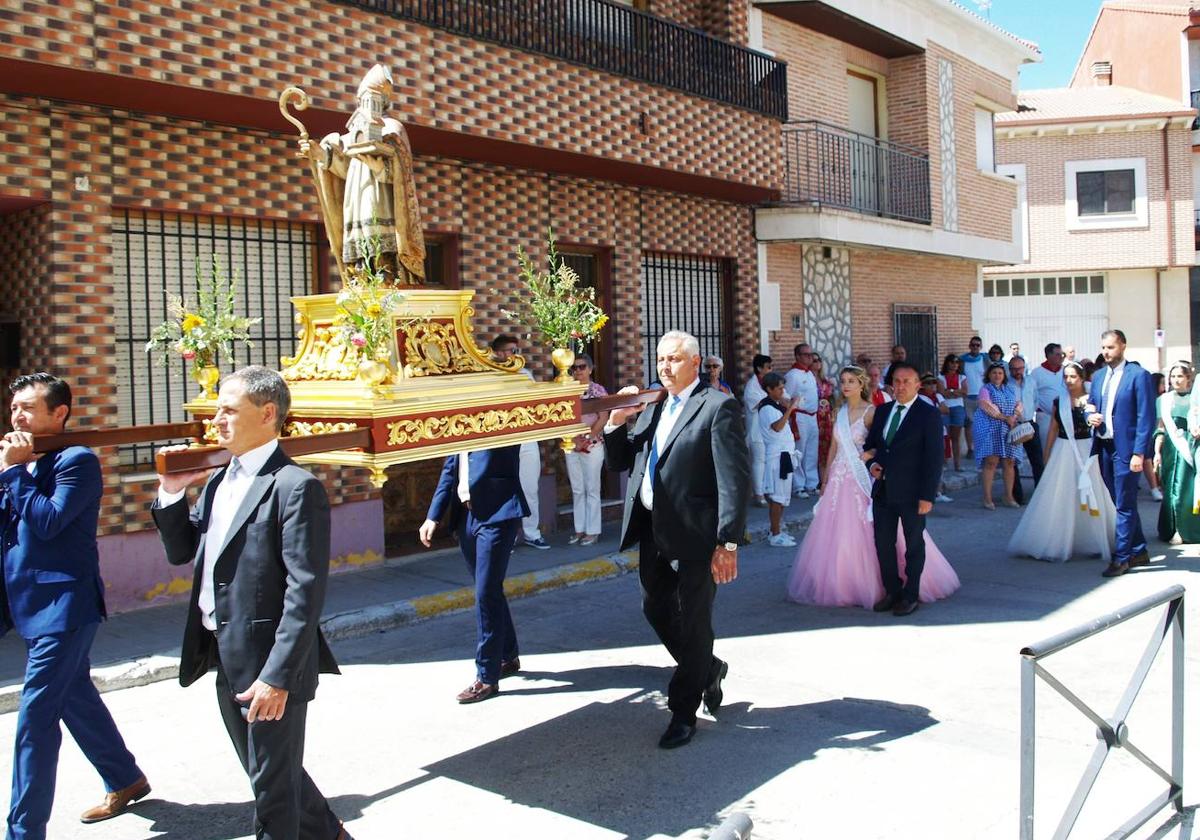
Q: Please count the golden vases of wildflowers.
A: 3